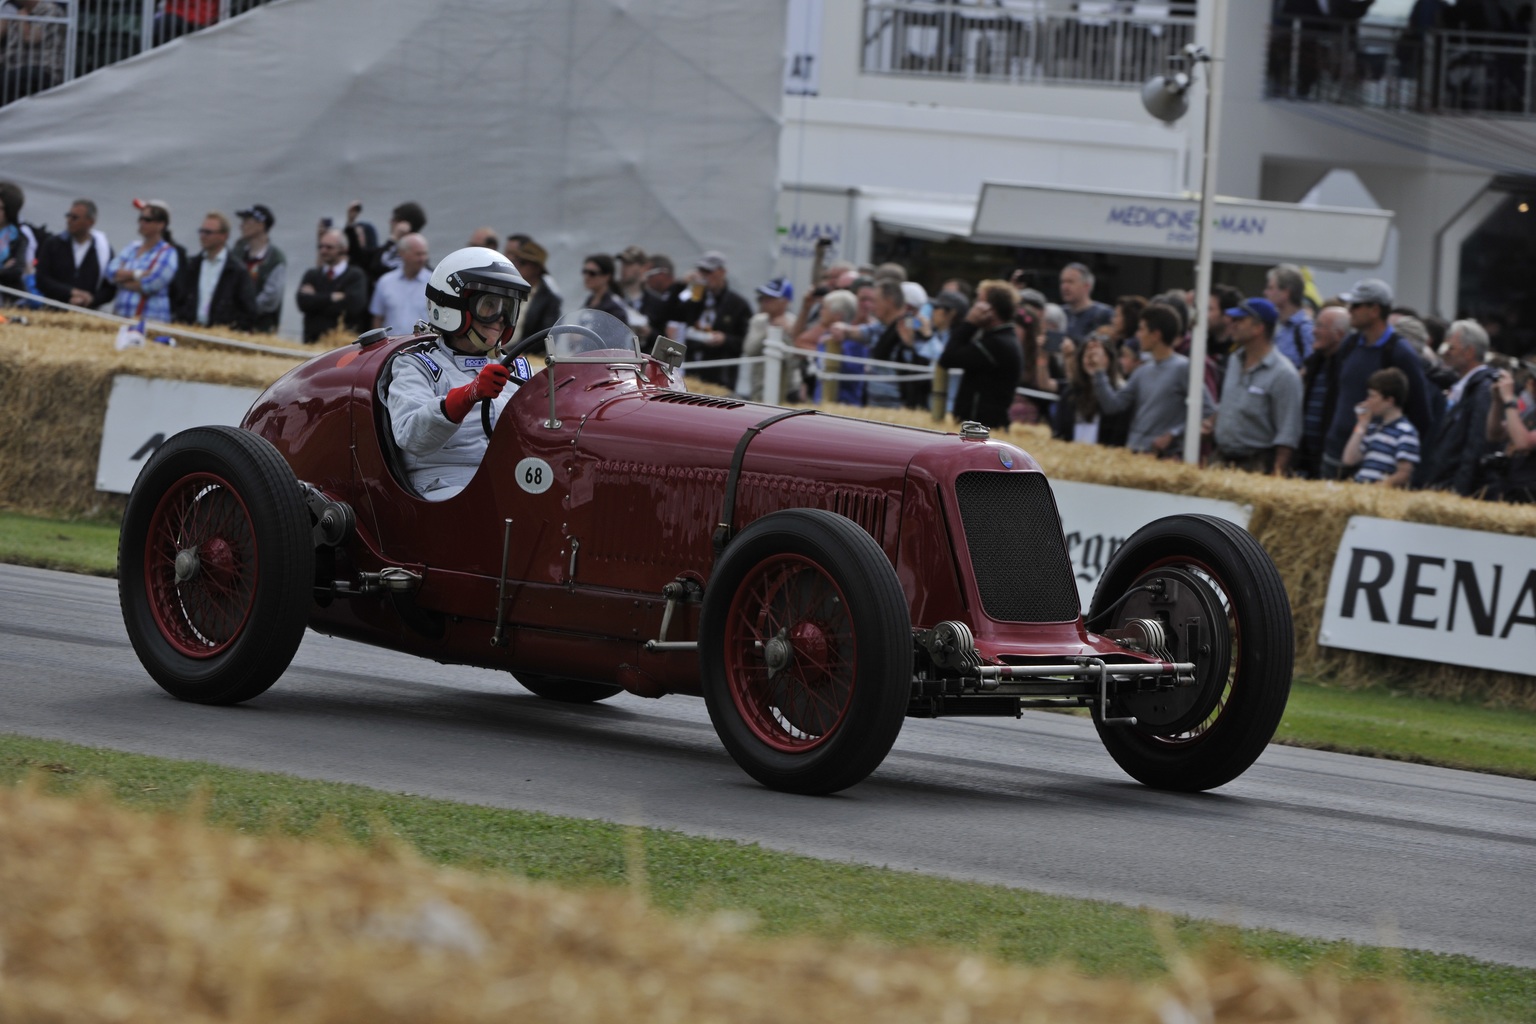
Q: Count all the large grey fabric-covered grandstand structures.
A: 1